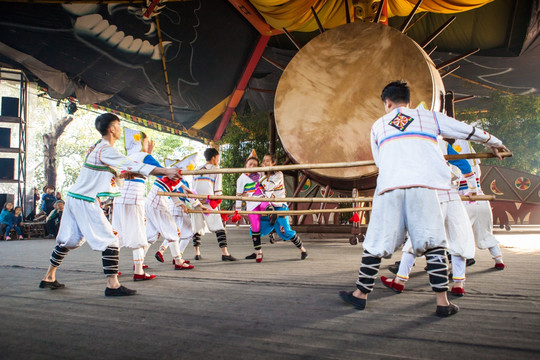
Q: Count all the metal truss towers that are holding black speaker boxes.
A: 1